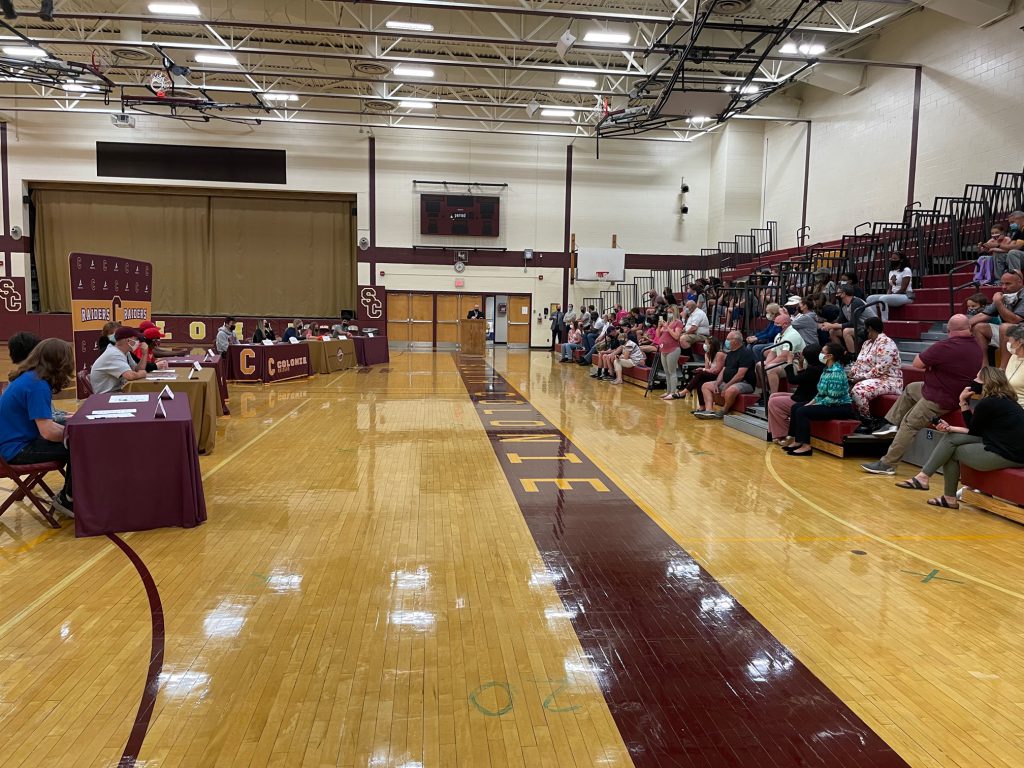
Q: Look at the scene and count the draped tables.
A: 6